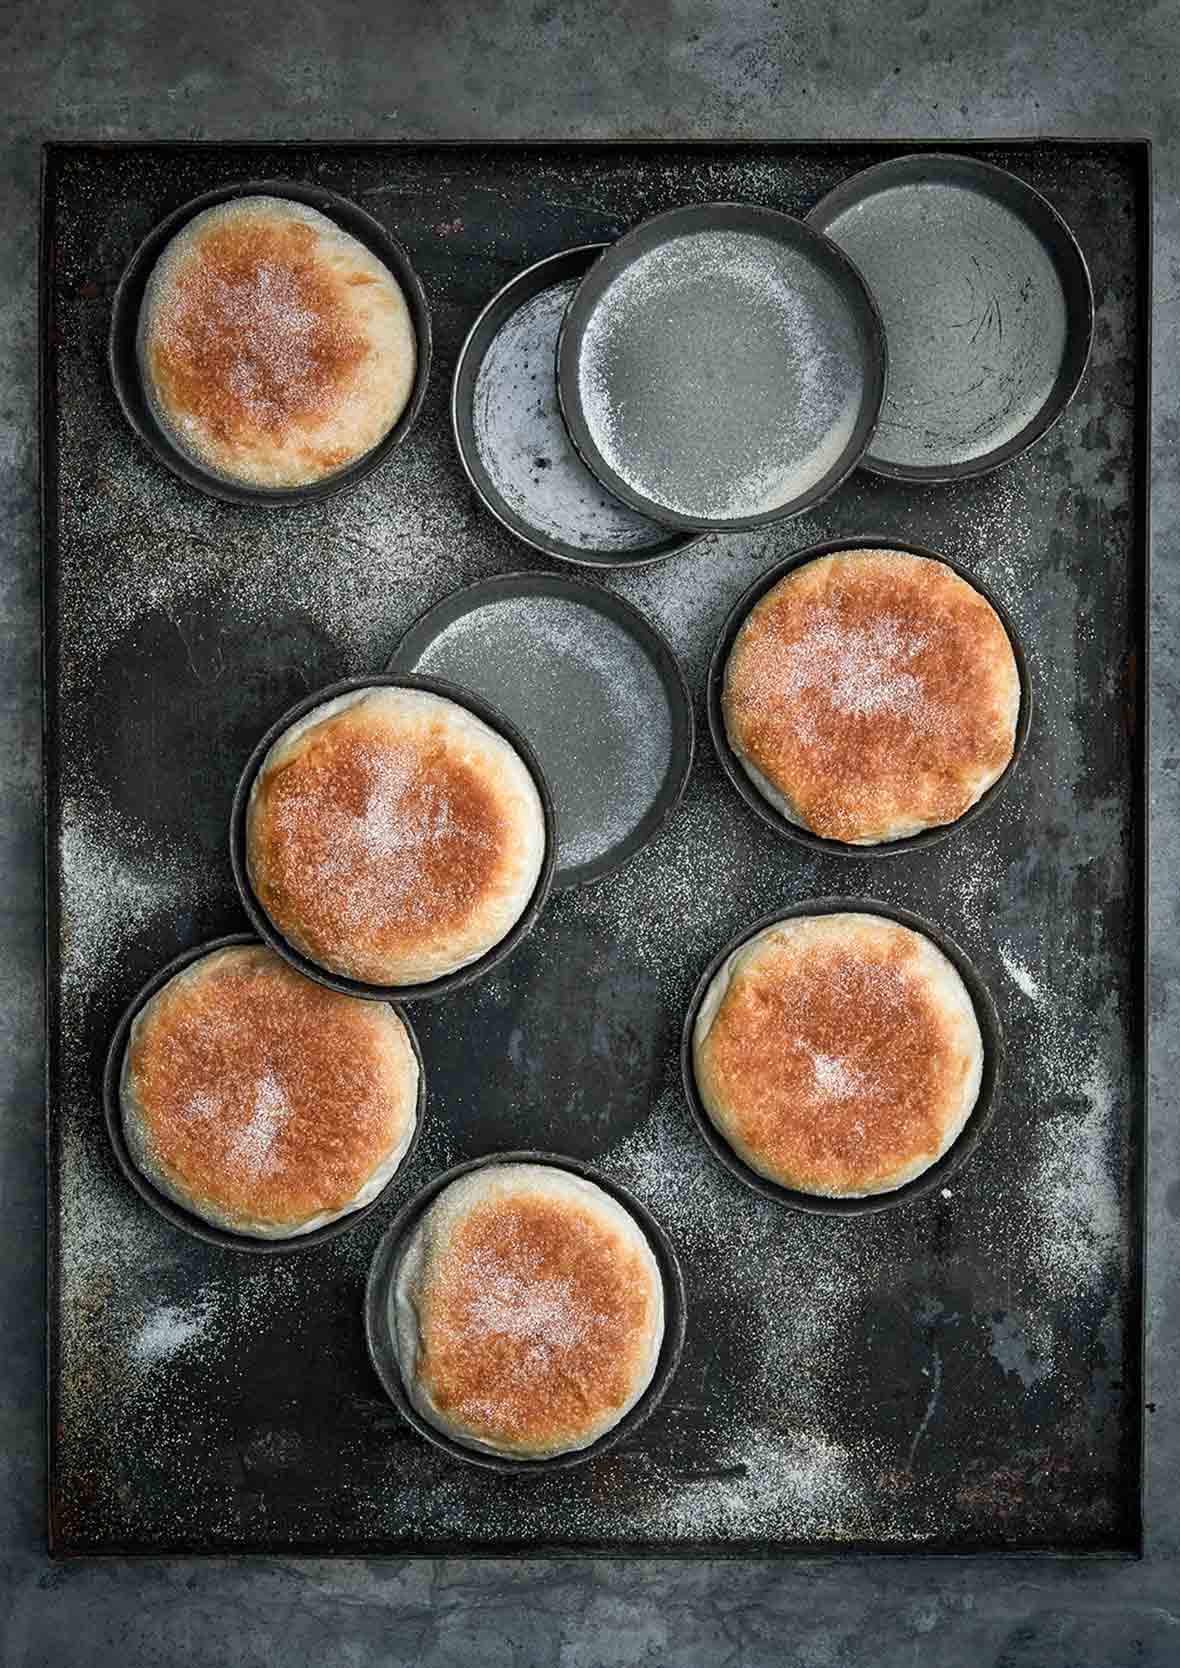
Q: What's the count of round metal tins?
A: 10